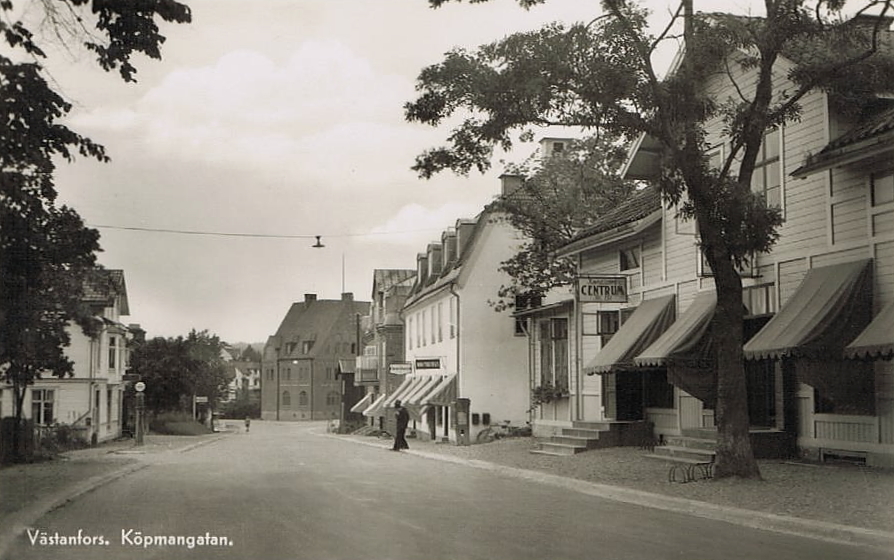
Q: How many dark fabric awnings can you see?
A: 4